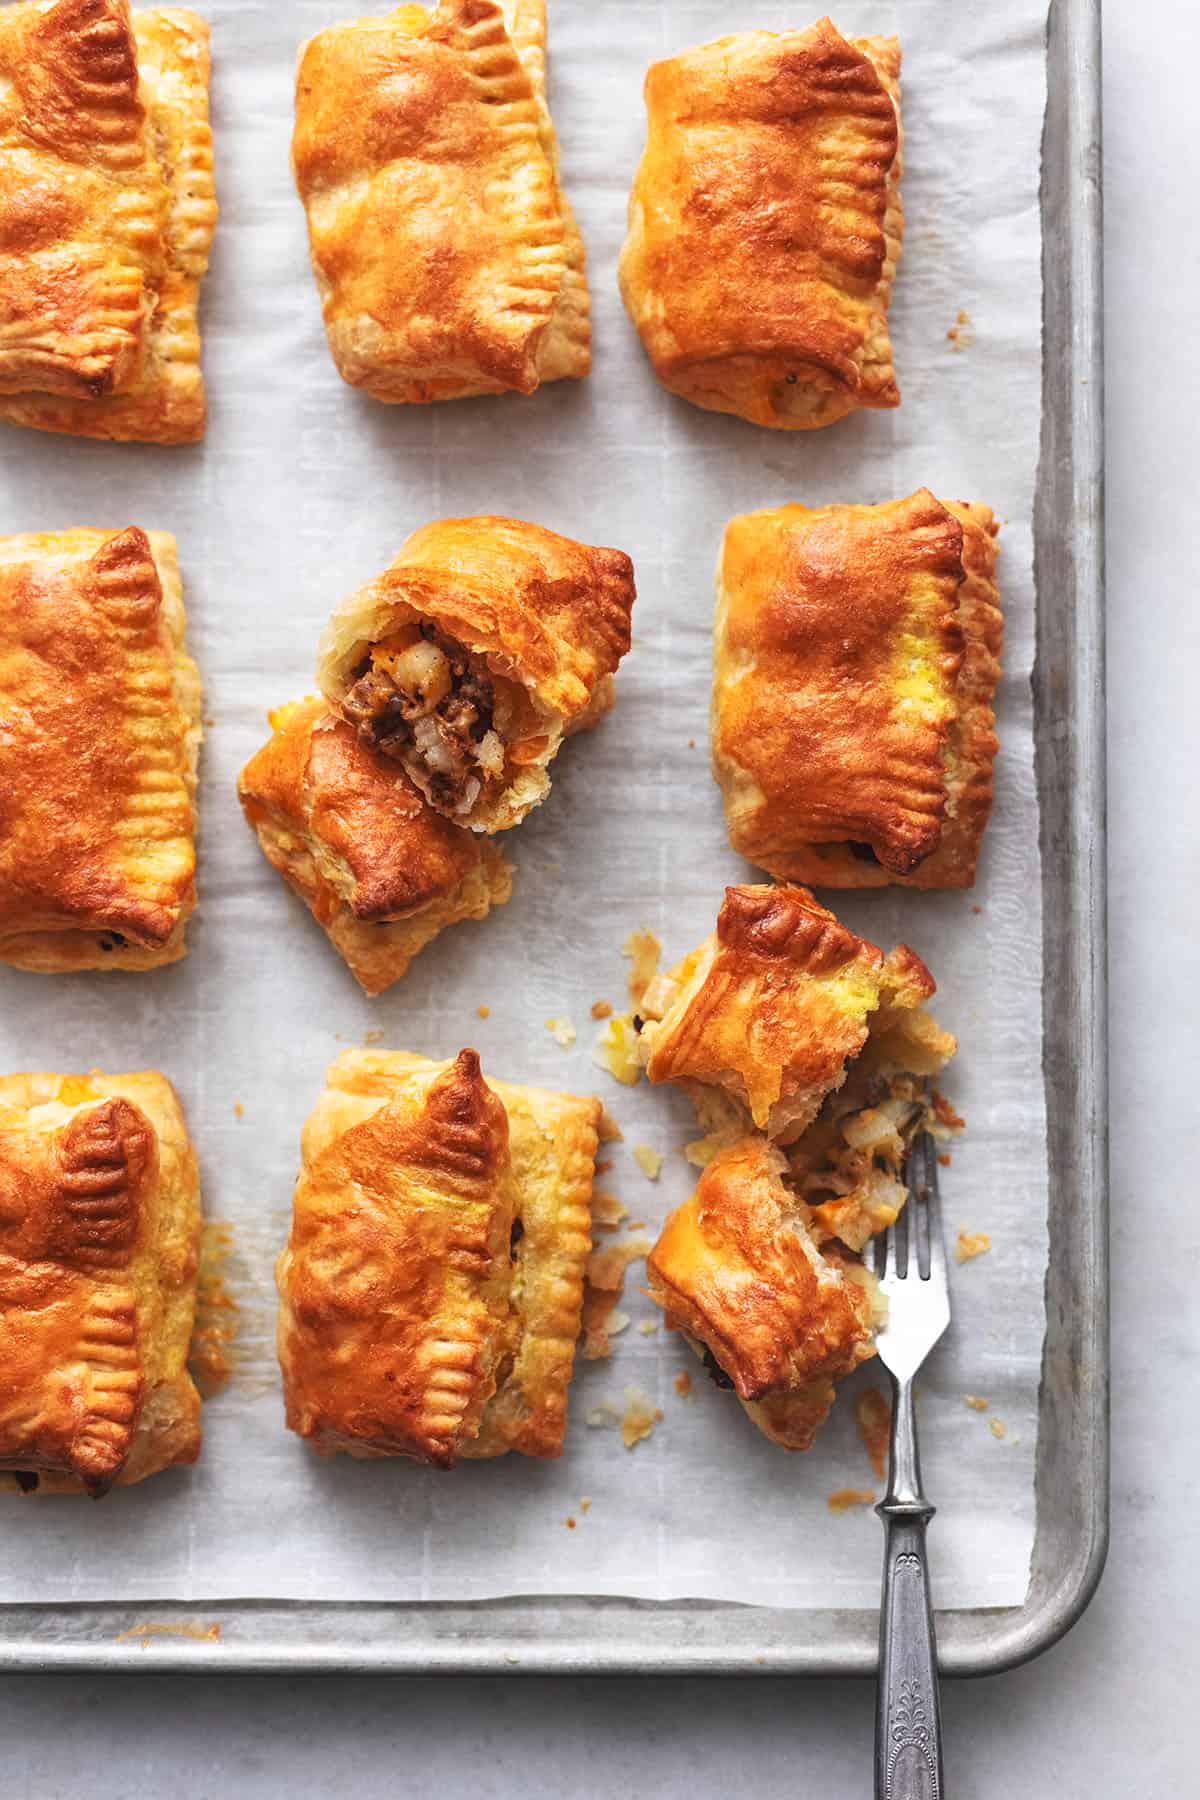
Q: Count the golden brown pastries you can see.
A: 9